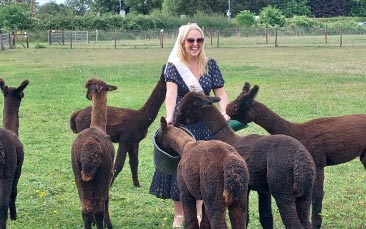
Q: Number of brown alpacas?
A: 6